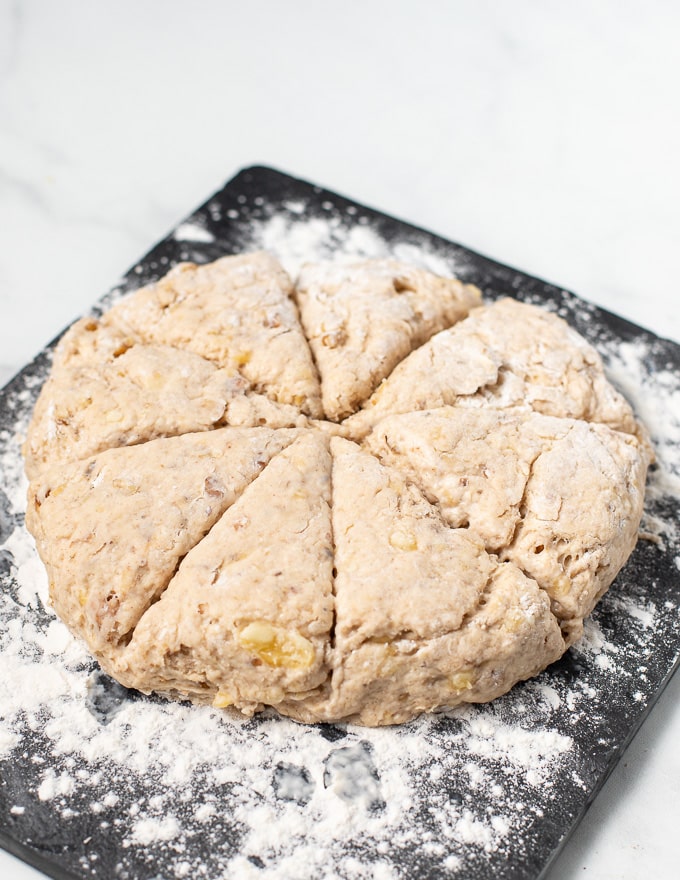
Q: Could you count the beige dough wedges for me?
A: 8